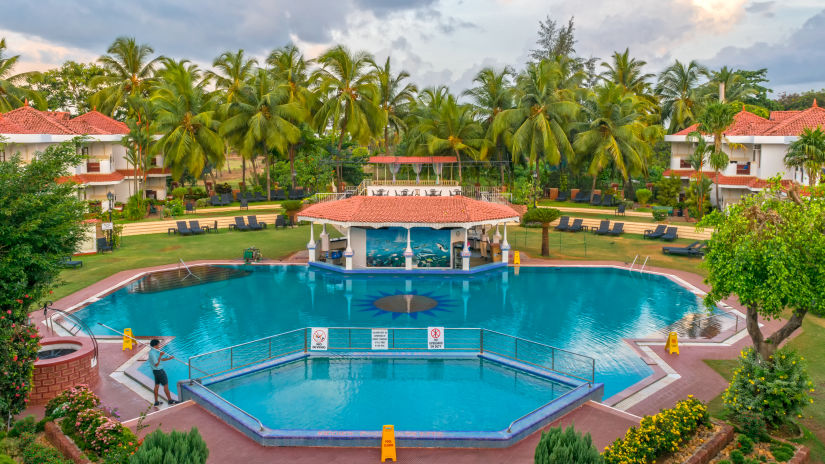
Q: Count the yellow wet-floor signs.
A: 4